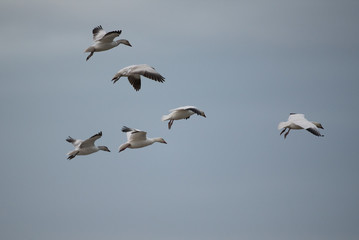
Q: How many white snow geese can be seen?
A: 6